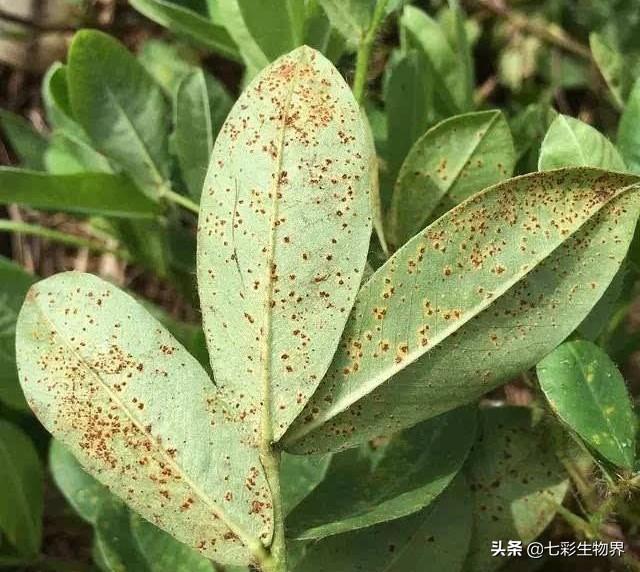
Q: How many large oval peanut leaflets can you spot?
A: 3